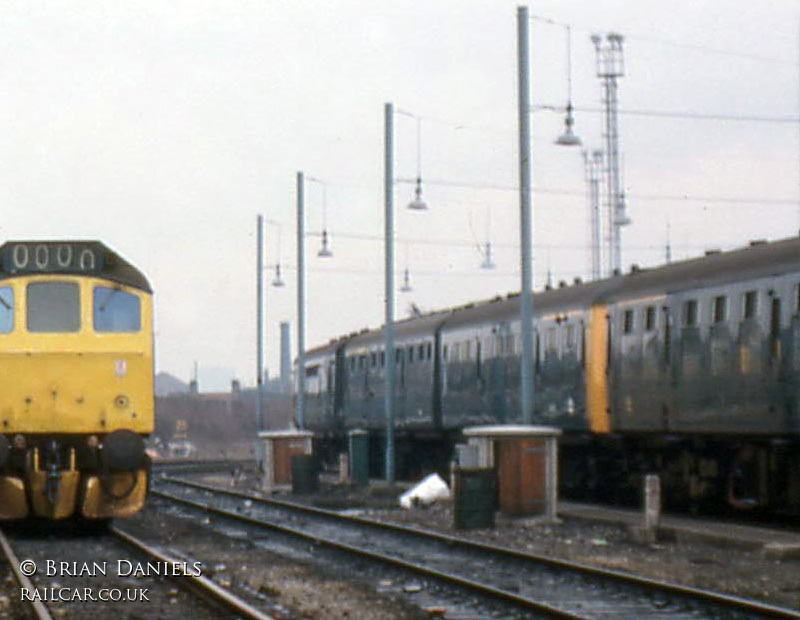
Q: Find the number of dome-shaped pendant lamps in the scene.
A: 7